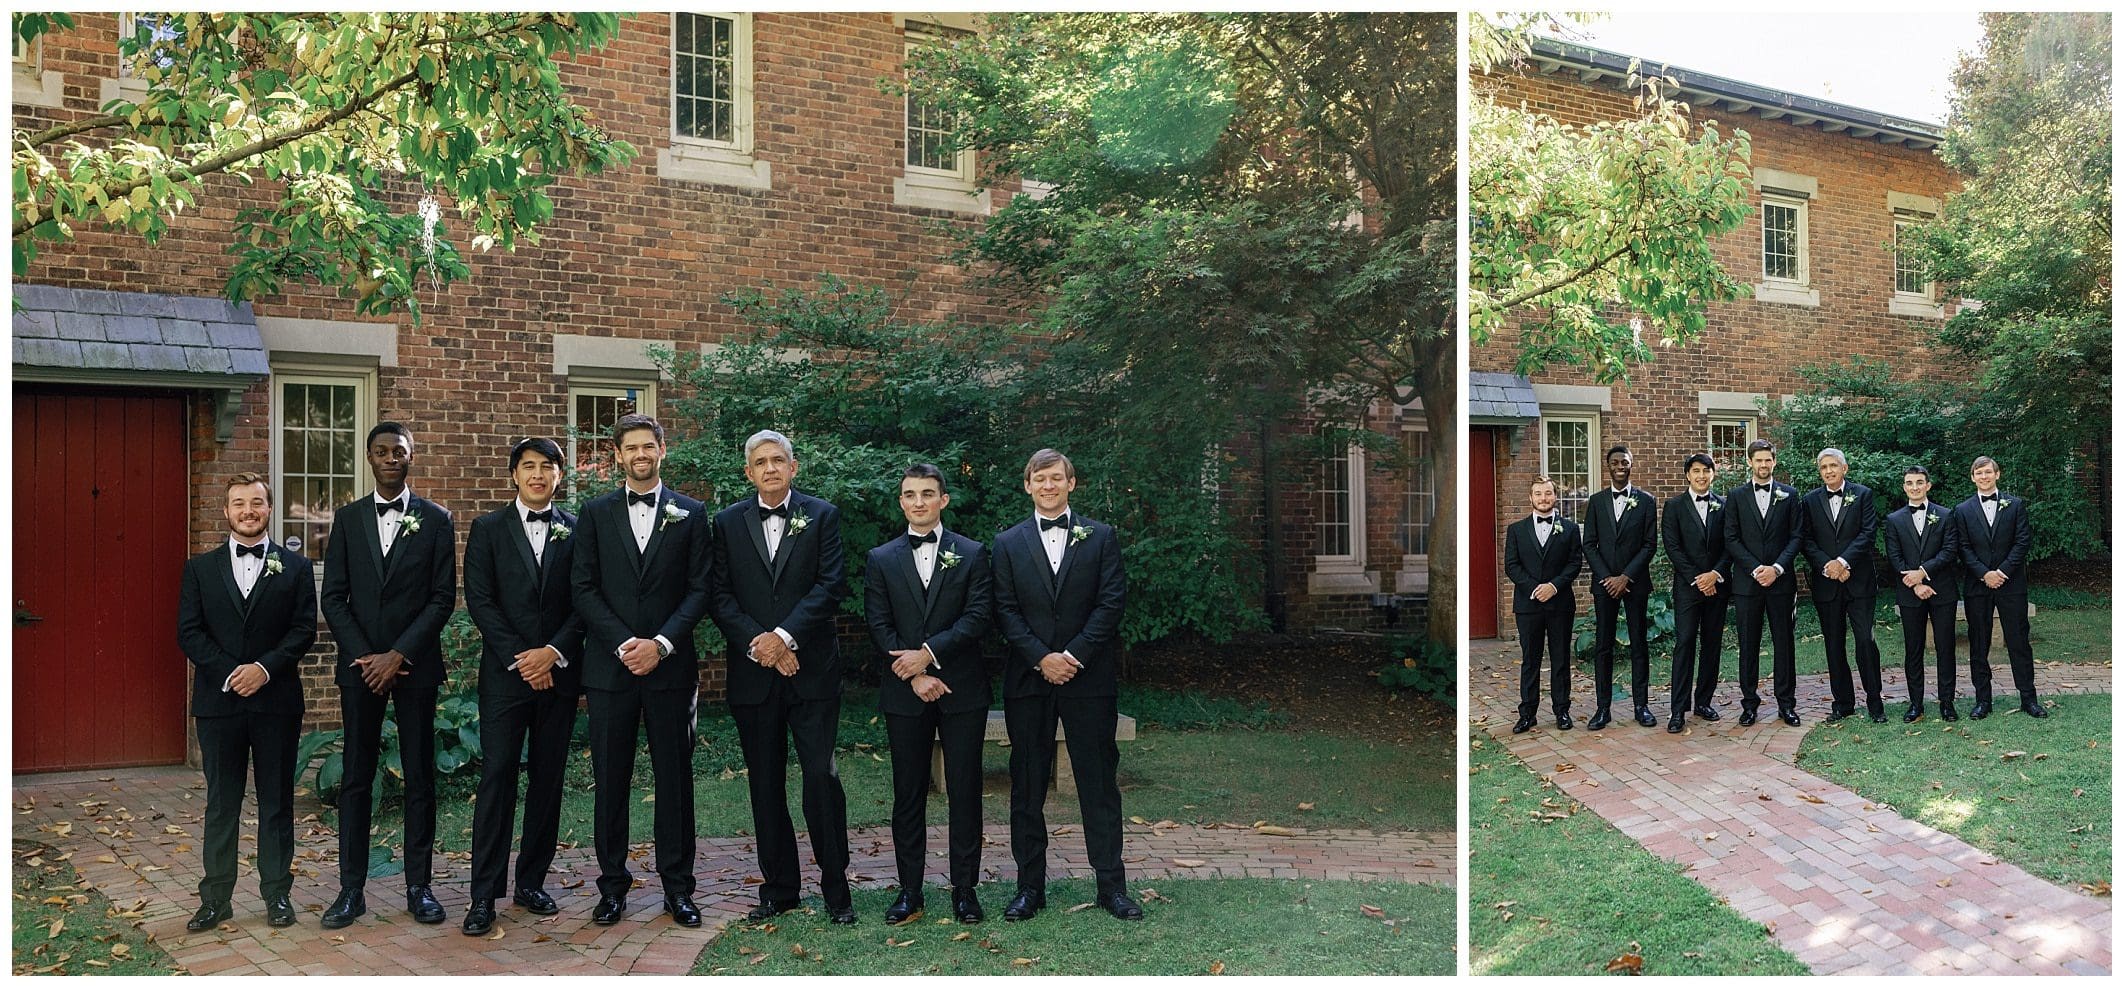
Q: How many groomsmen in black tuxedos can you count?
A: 7